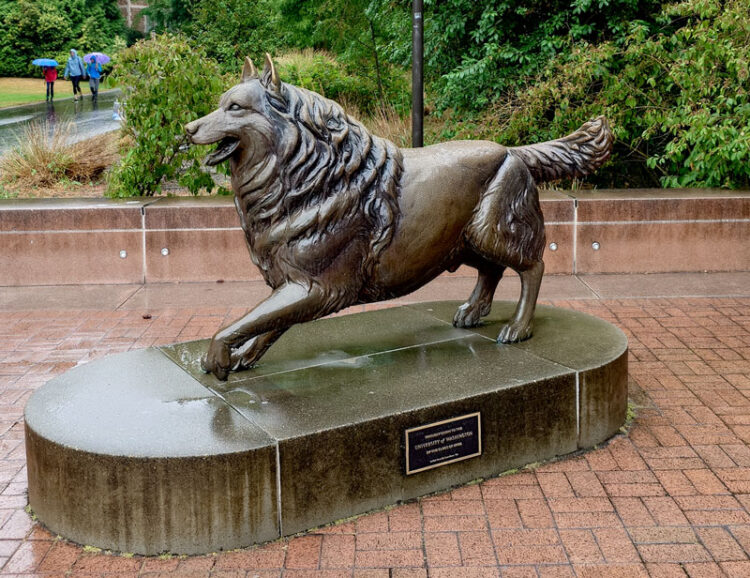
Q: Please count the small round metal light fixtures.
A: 4